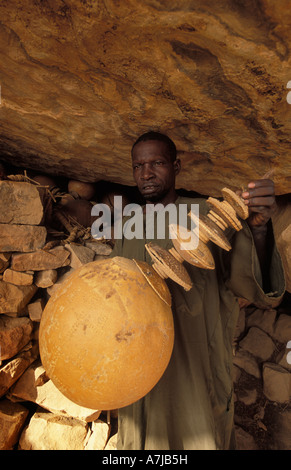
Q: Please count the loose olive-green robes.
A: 1